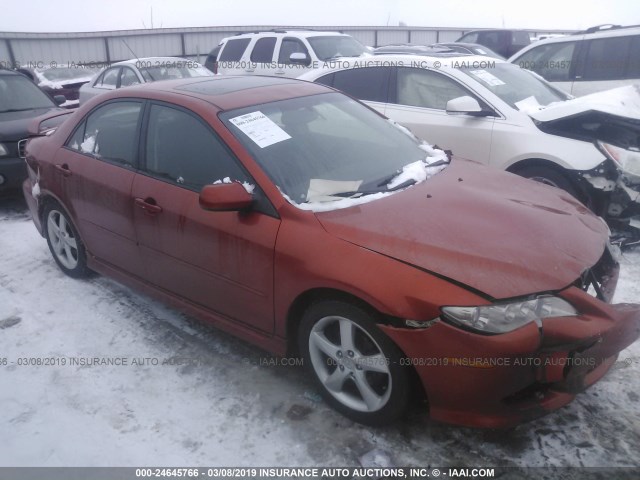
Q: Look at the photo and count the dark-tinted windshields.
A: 0